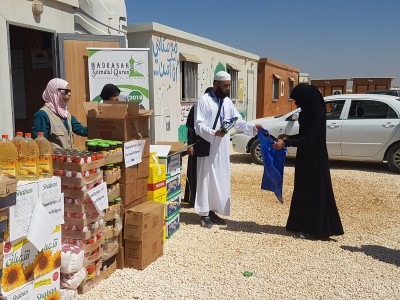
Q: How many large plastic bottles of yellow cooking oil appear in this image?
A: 4